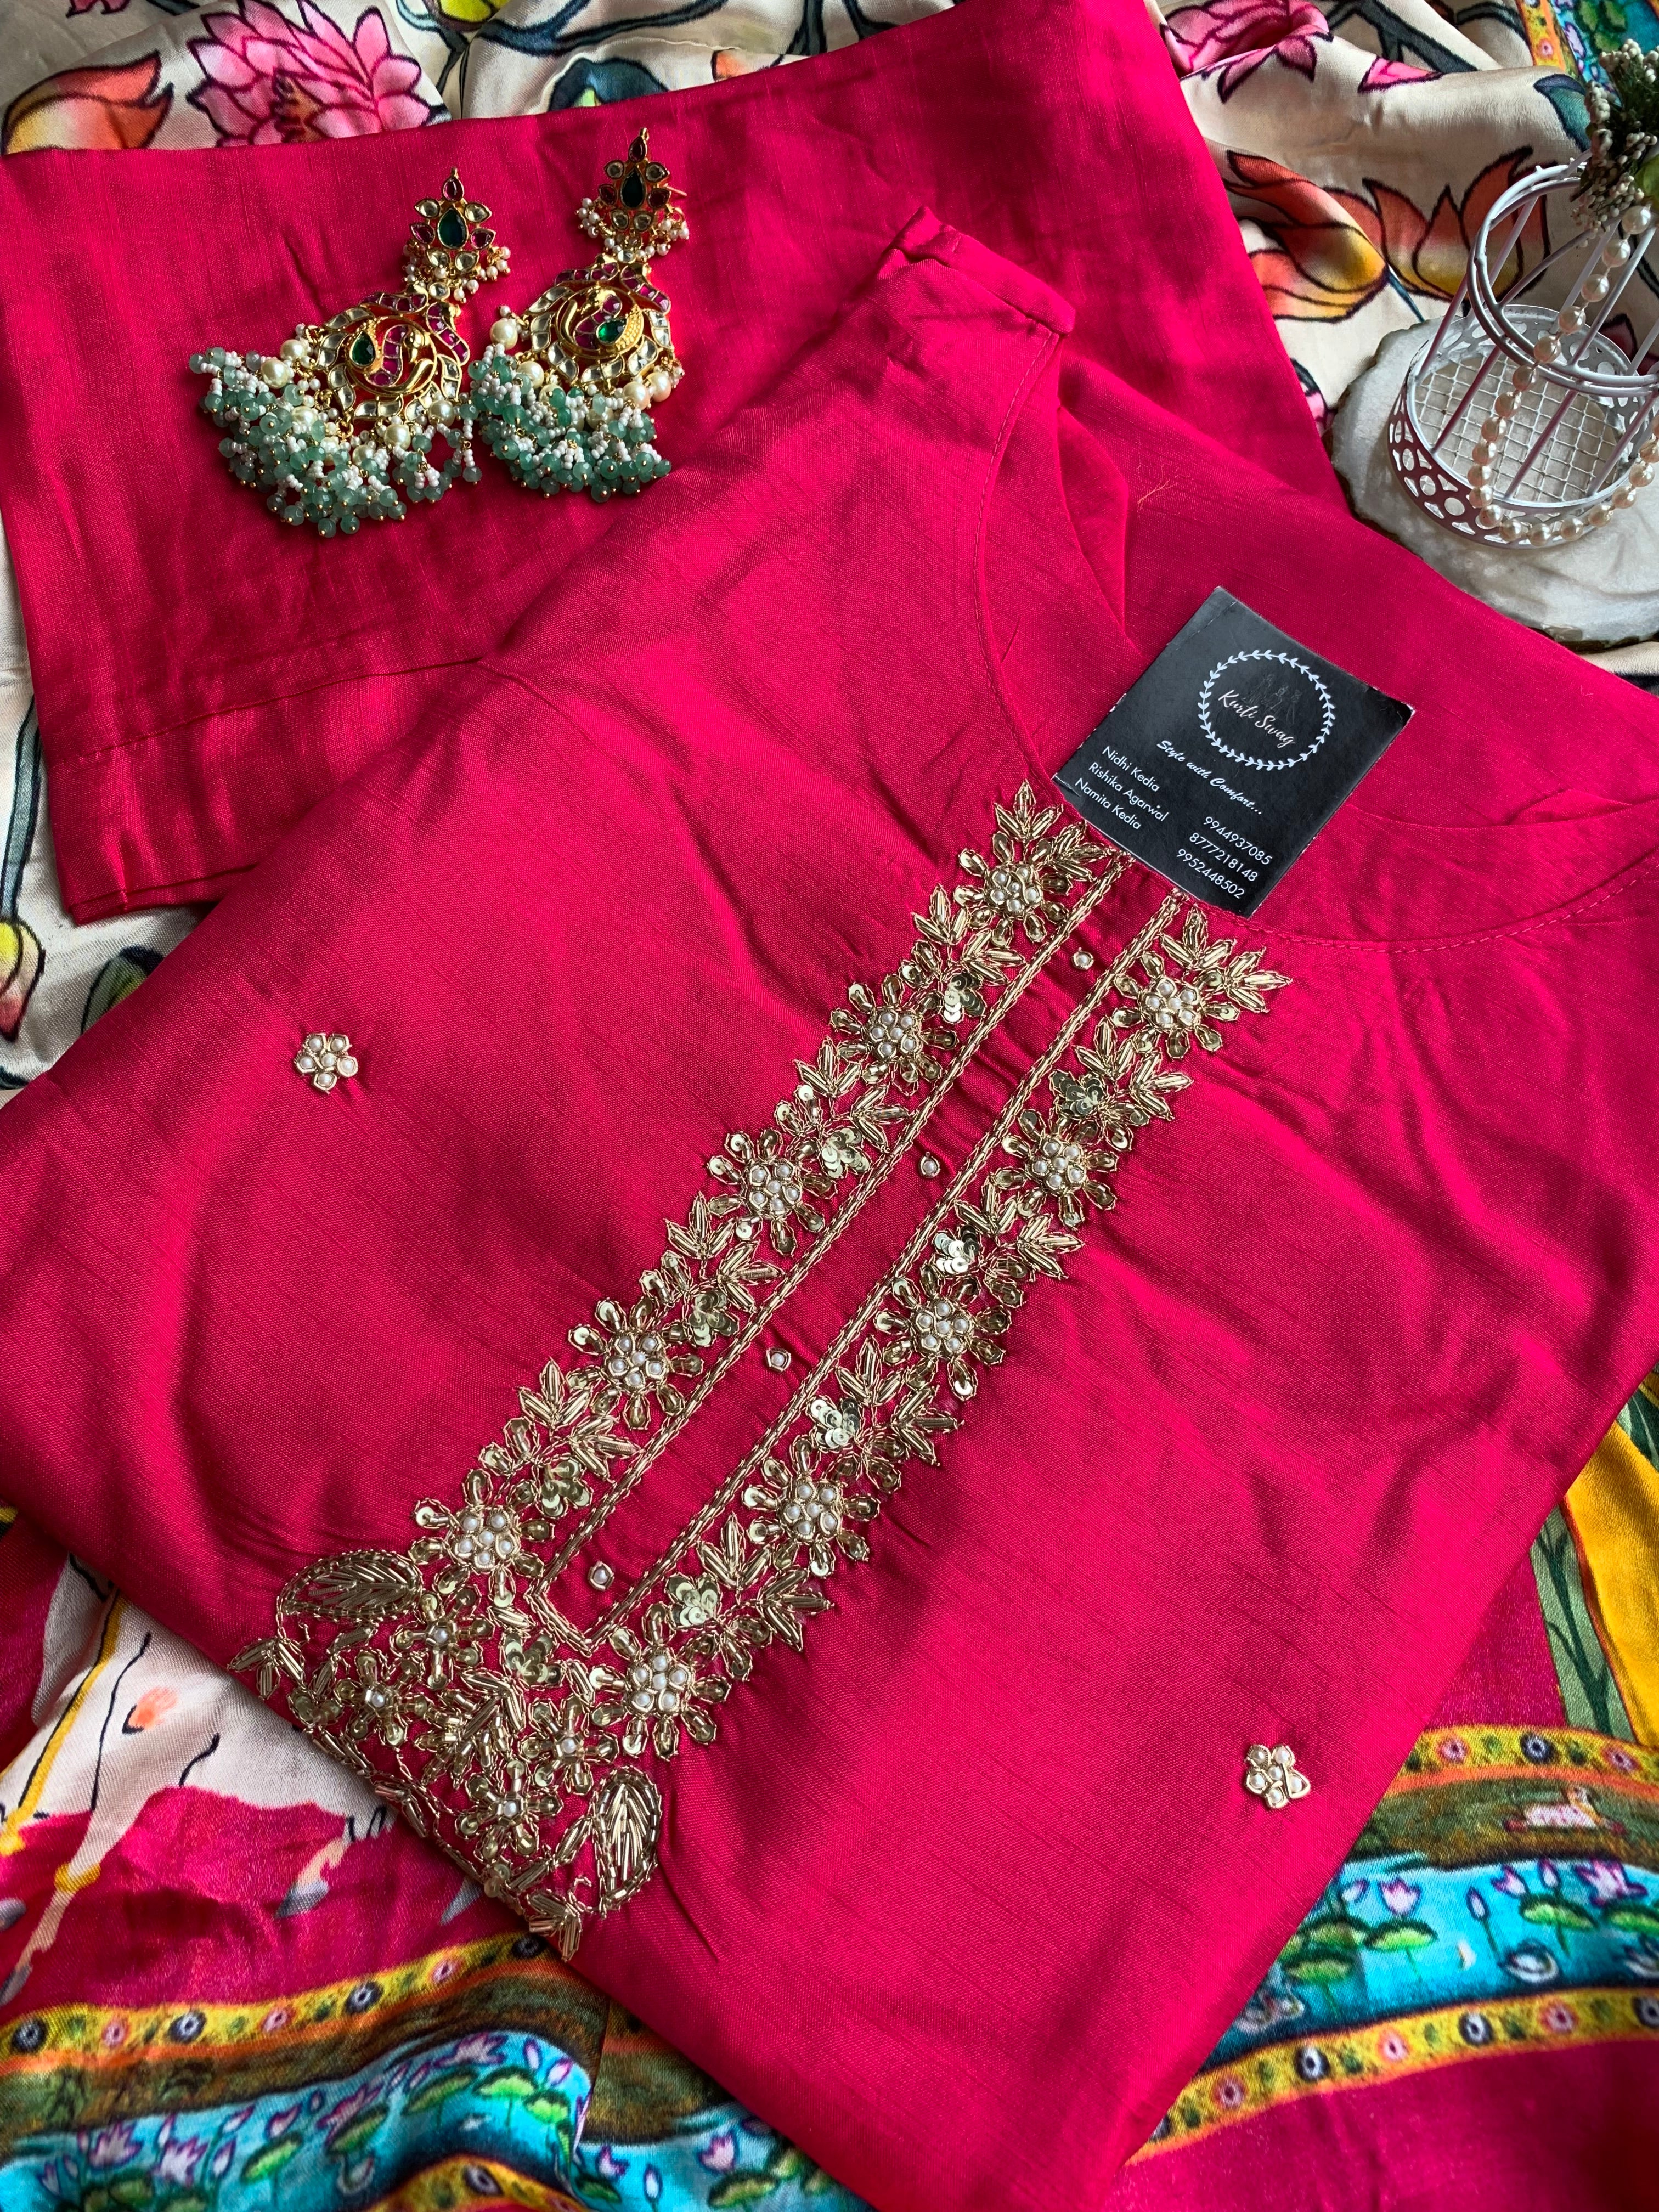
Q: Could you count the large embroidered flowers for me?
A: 10